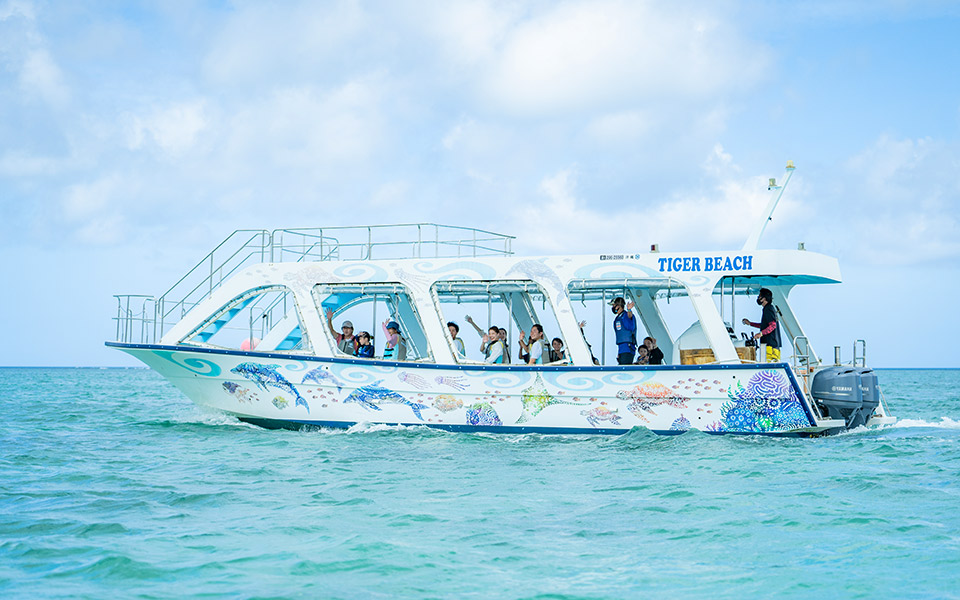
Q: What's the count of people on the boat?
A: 14